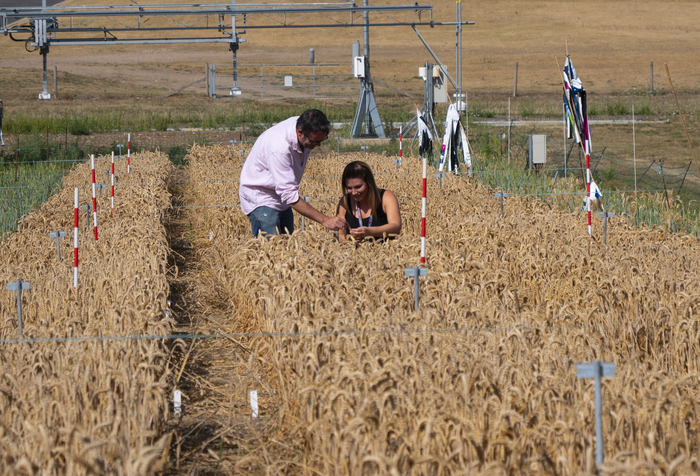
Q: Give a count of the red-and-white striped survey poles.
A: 7